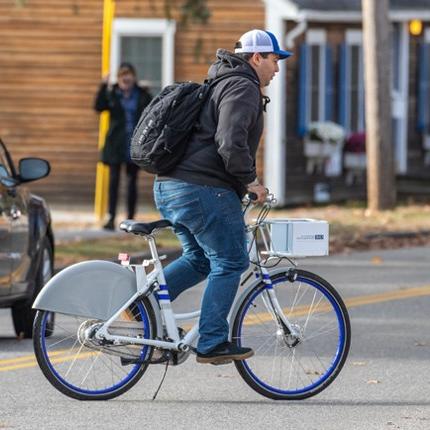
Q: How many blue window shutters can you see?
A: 4